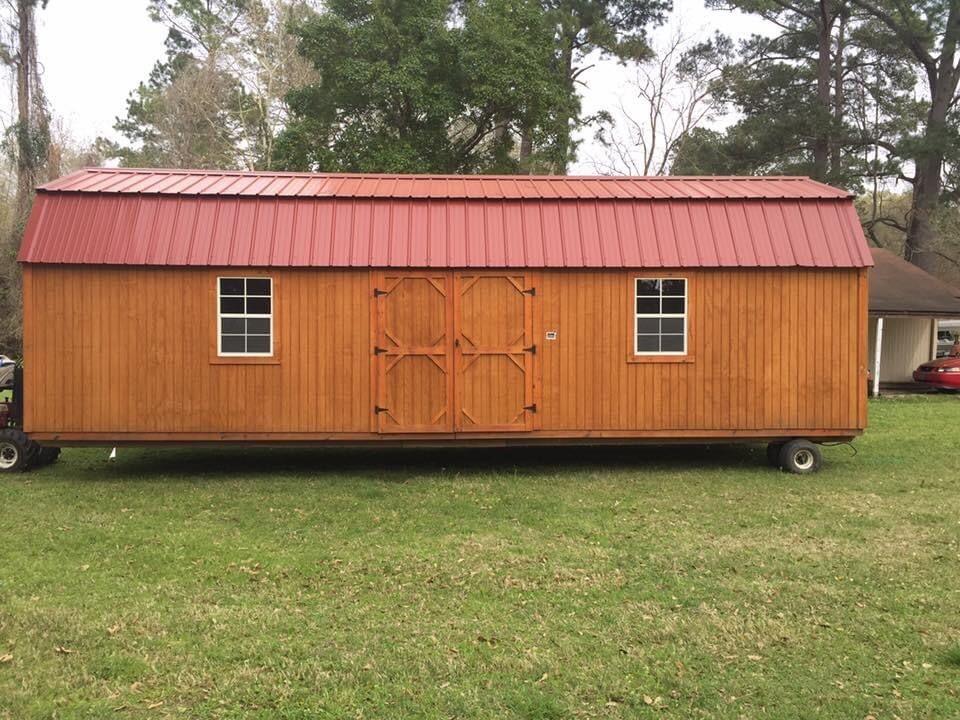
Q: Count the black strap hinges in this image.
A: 6